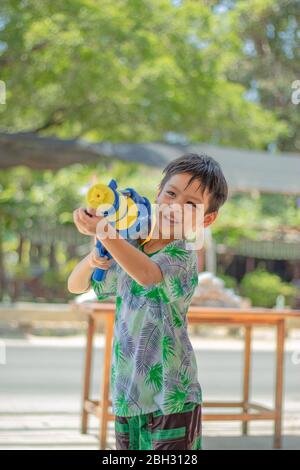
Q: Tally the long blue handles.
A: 1